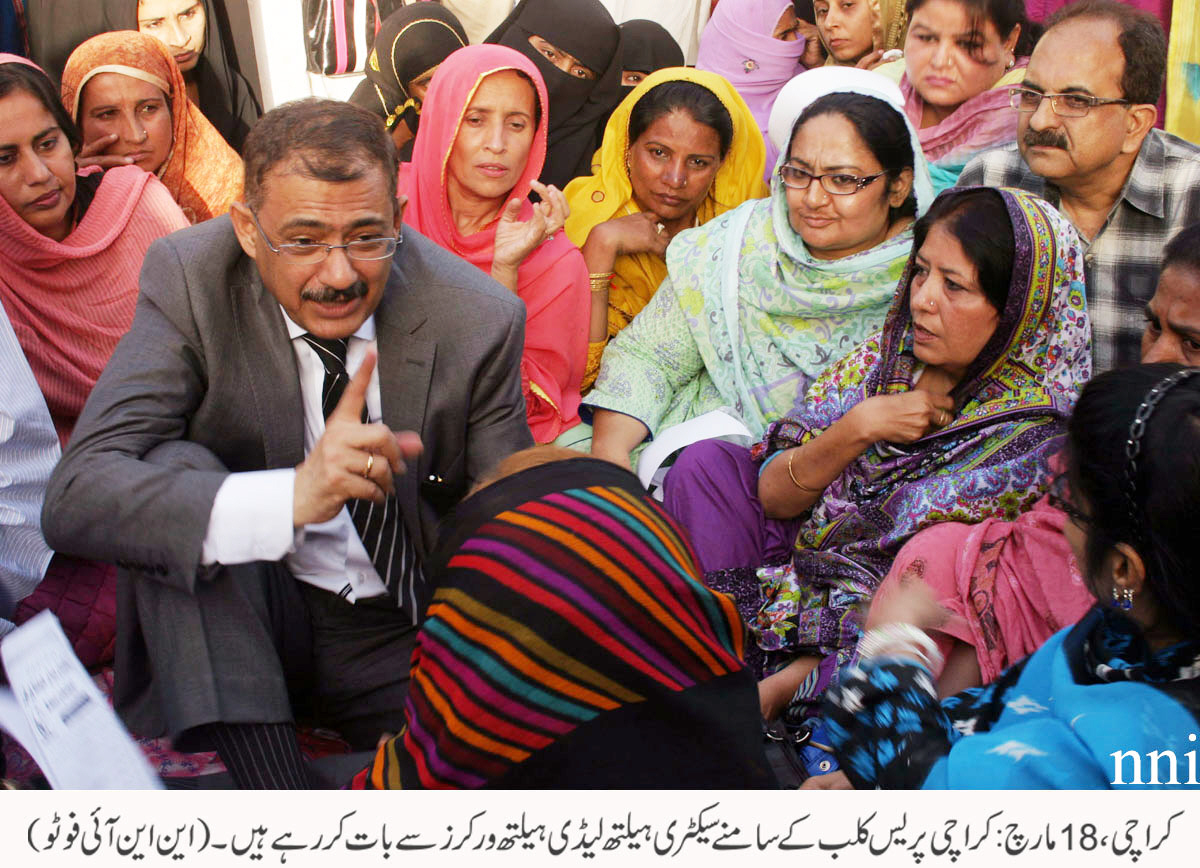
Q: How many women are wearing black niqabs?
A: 3